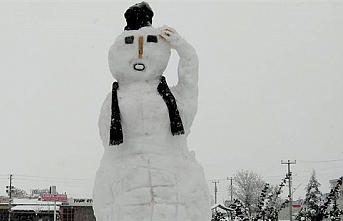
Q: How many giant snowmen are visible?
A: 1